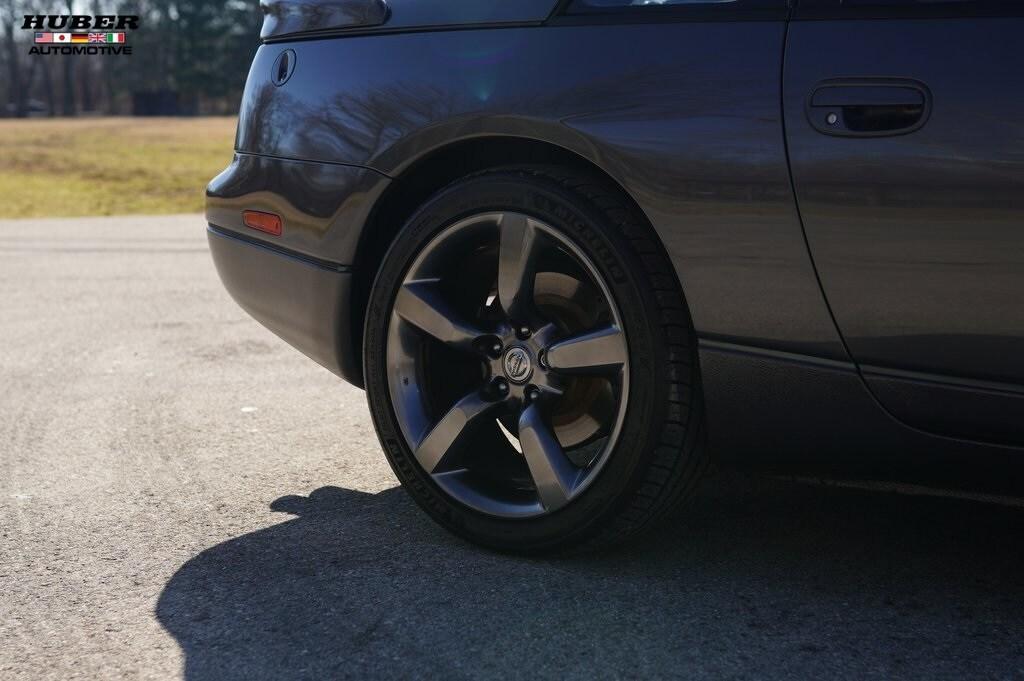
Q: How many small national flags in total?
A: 5